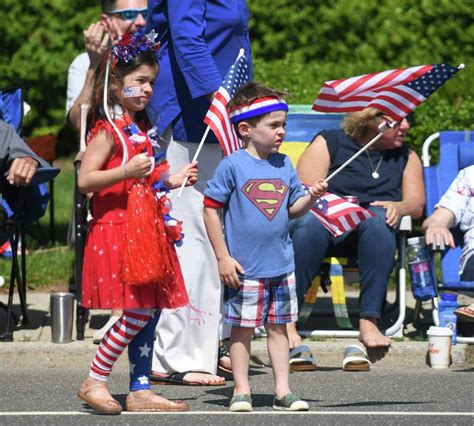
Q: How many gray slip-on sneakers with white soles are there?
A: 2